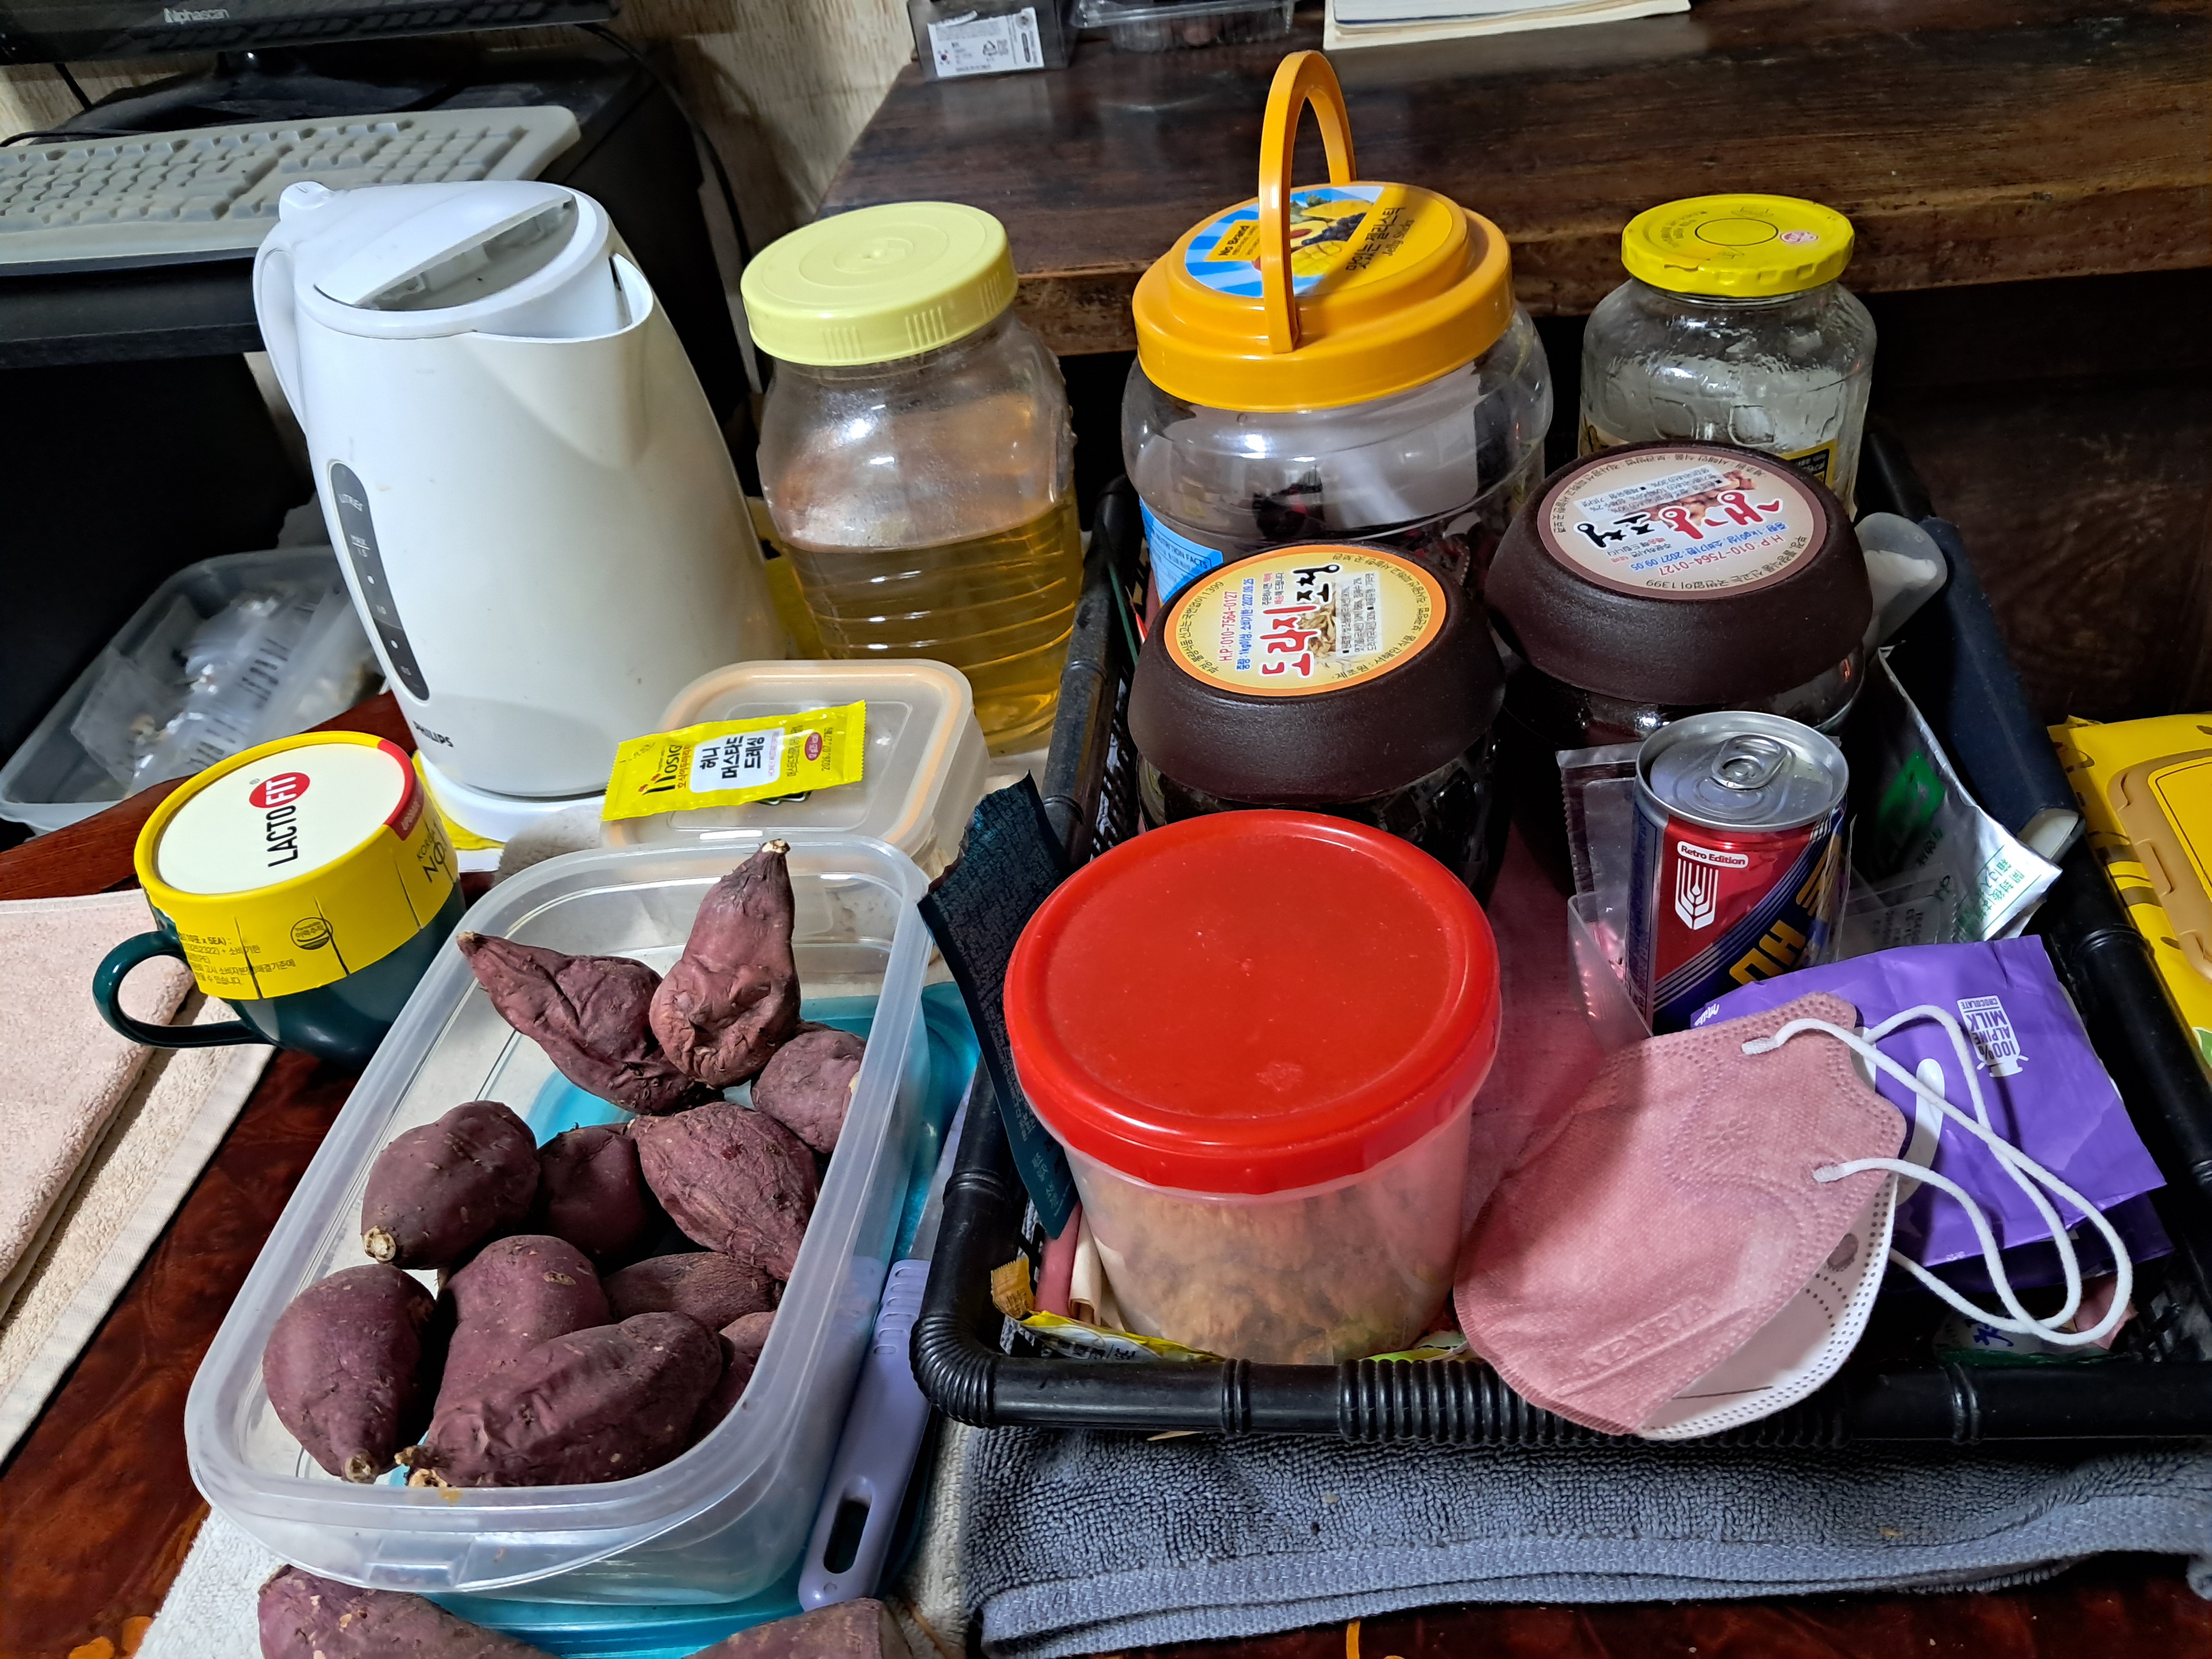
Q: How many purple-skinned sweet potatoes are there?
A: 13